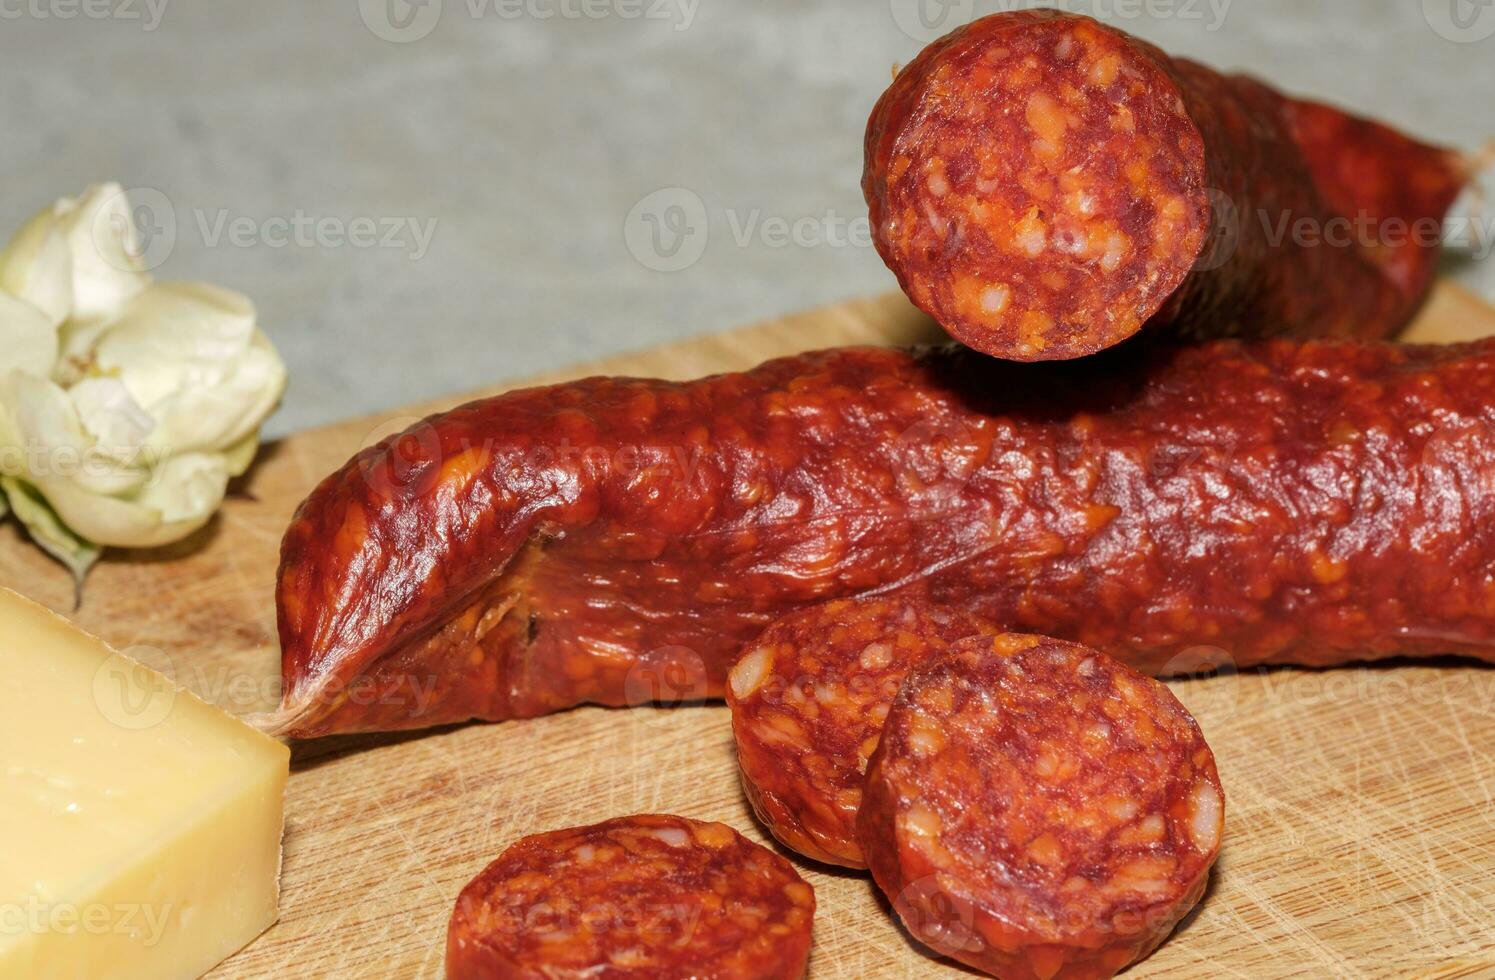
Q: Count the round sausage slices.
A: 3